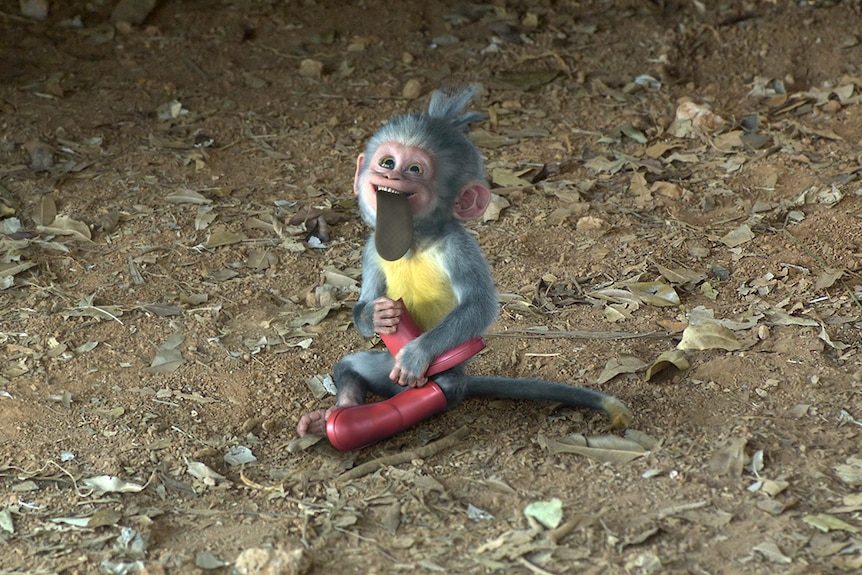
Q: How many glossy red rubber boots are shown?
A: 2